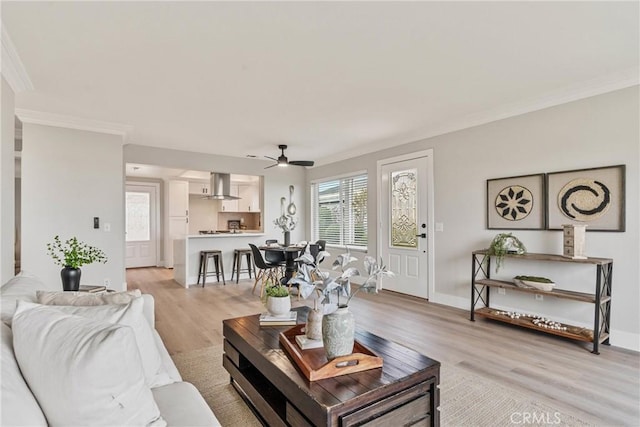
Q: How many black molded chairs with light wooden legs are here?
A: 4